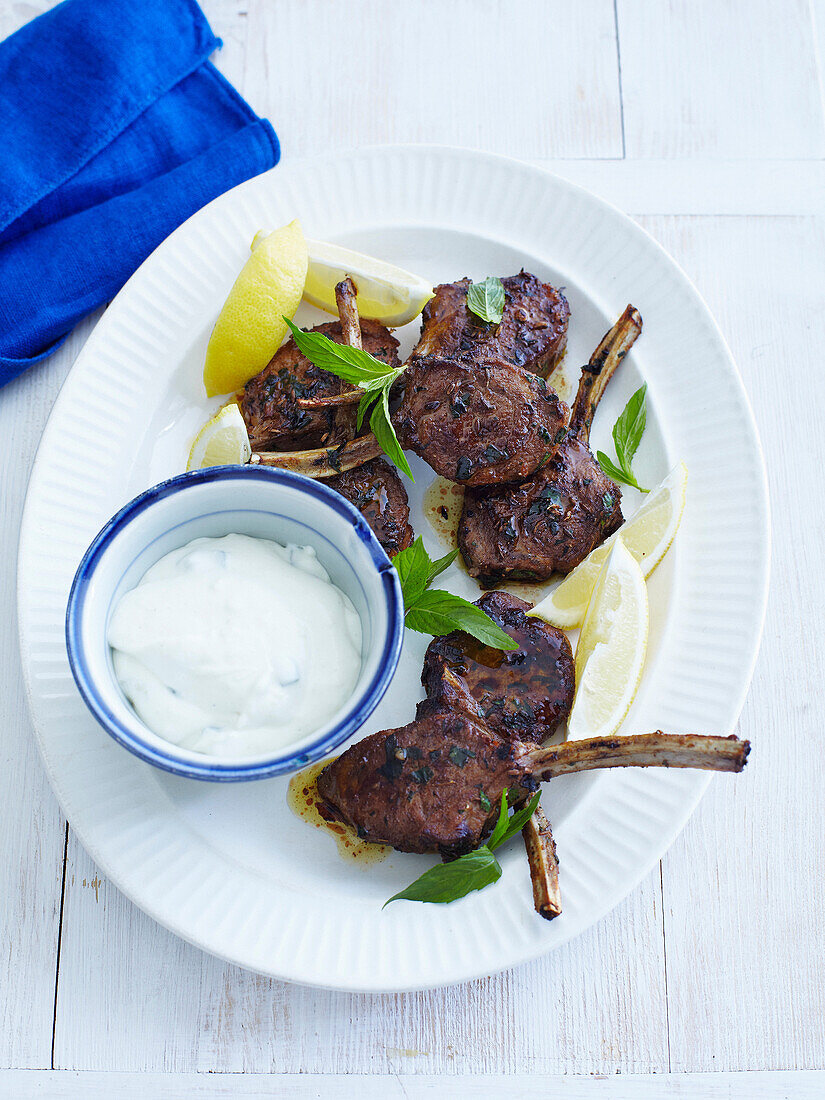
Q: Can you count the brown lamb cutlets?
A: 7